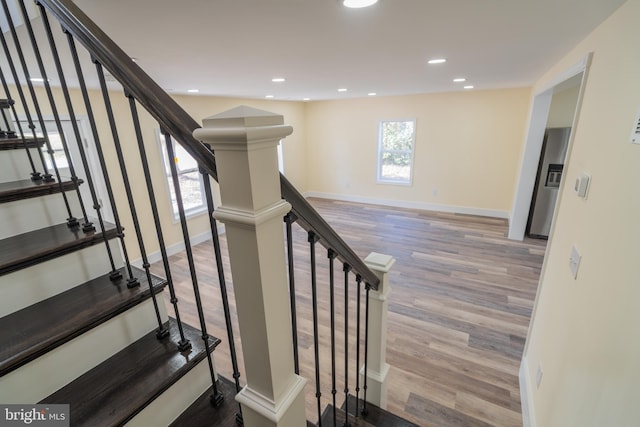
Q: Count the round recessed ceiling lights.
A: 11